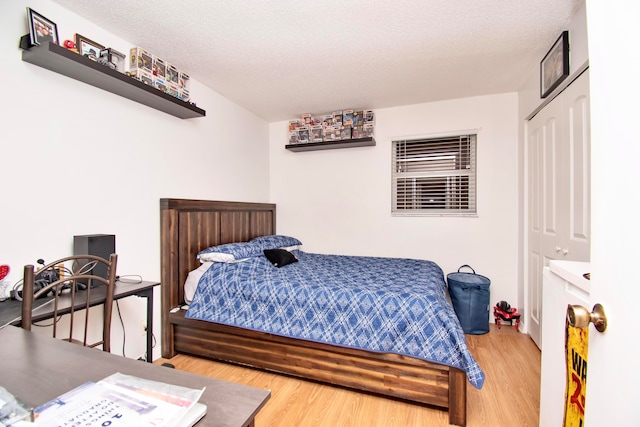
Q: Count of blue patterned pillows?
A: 2